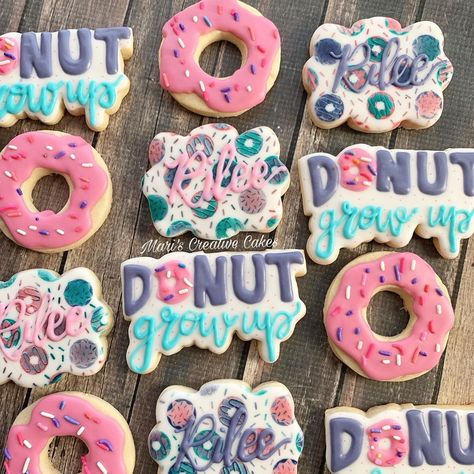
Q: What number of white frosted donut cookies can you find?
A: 0